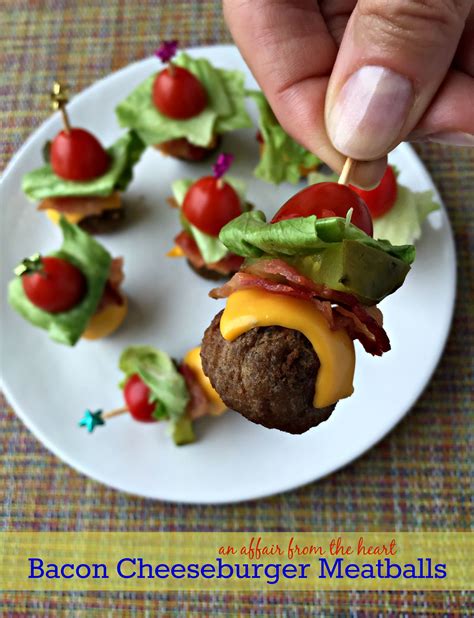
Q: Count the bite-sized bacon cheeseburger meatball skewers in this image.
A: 8